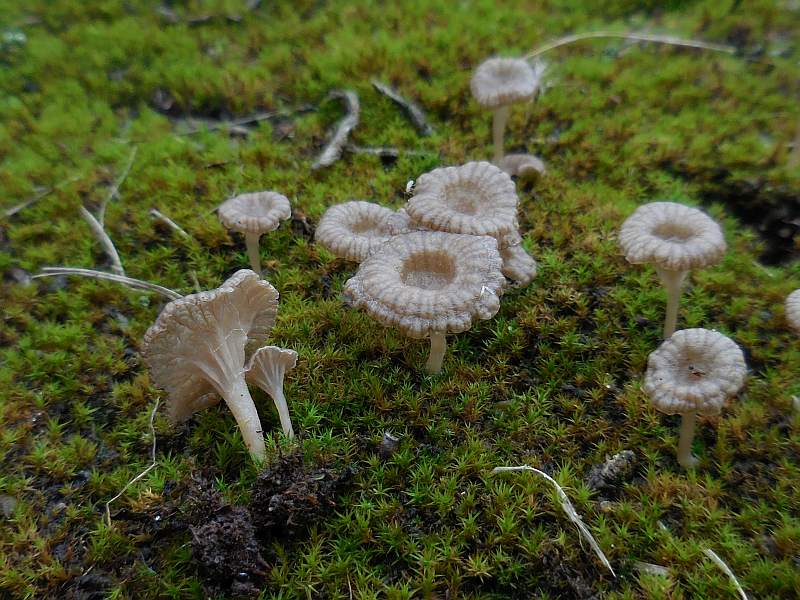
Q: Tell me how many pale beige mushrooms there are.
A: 12